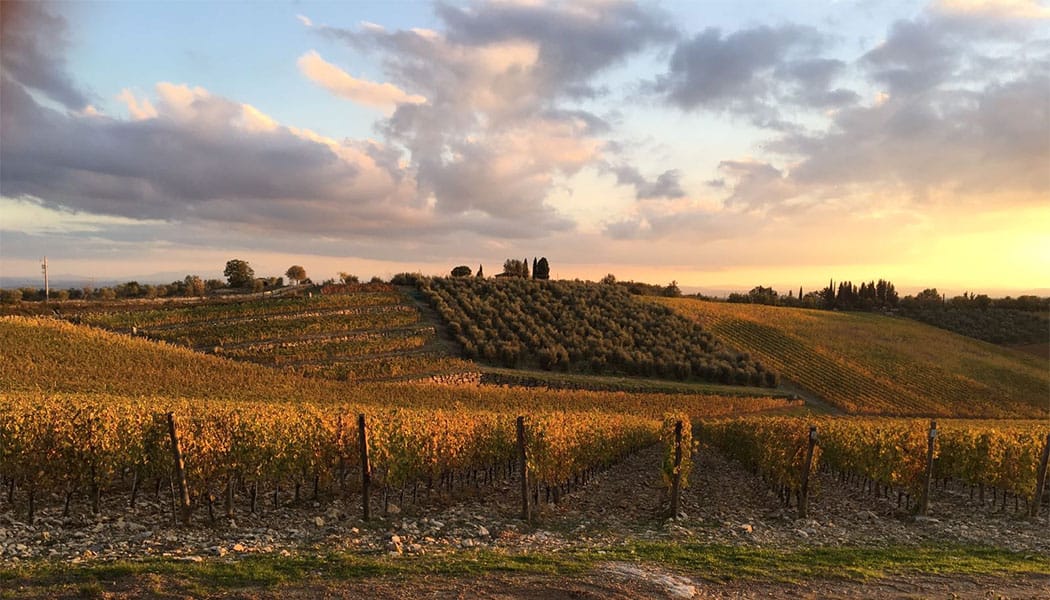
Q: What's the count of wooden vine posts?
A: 7